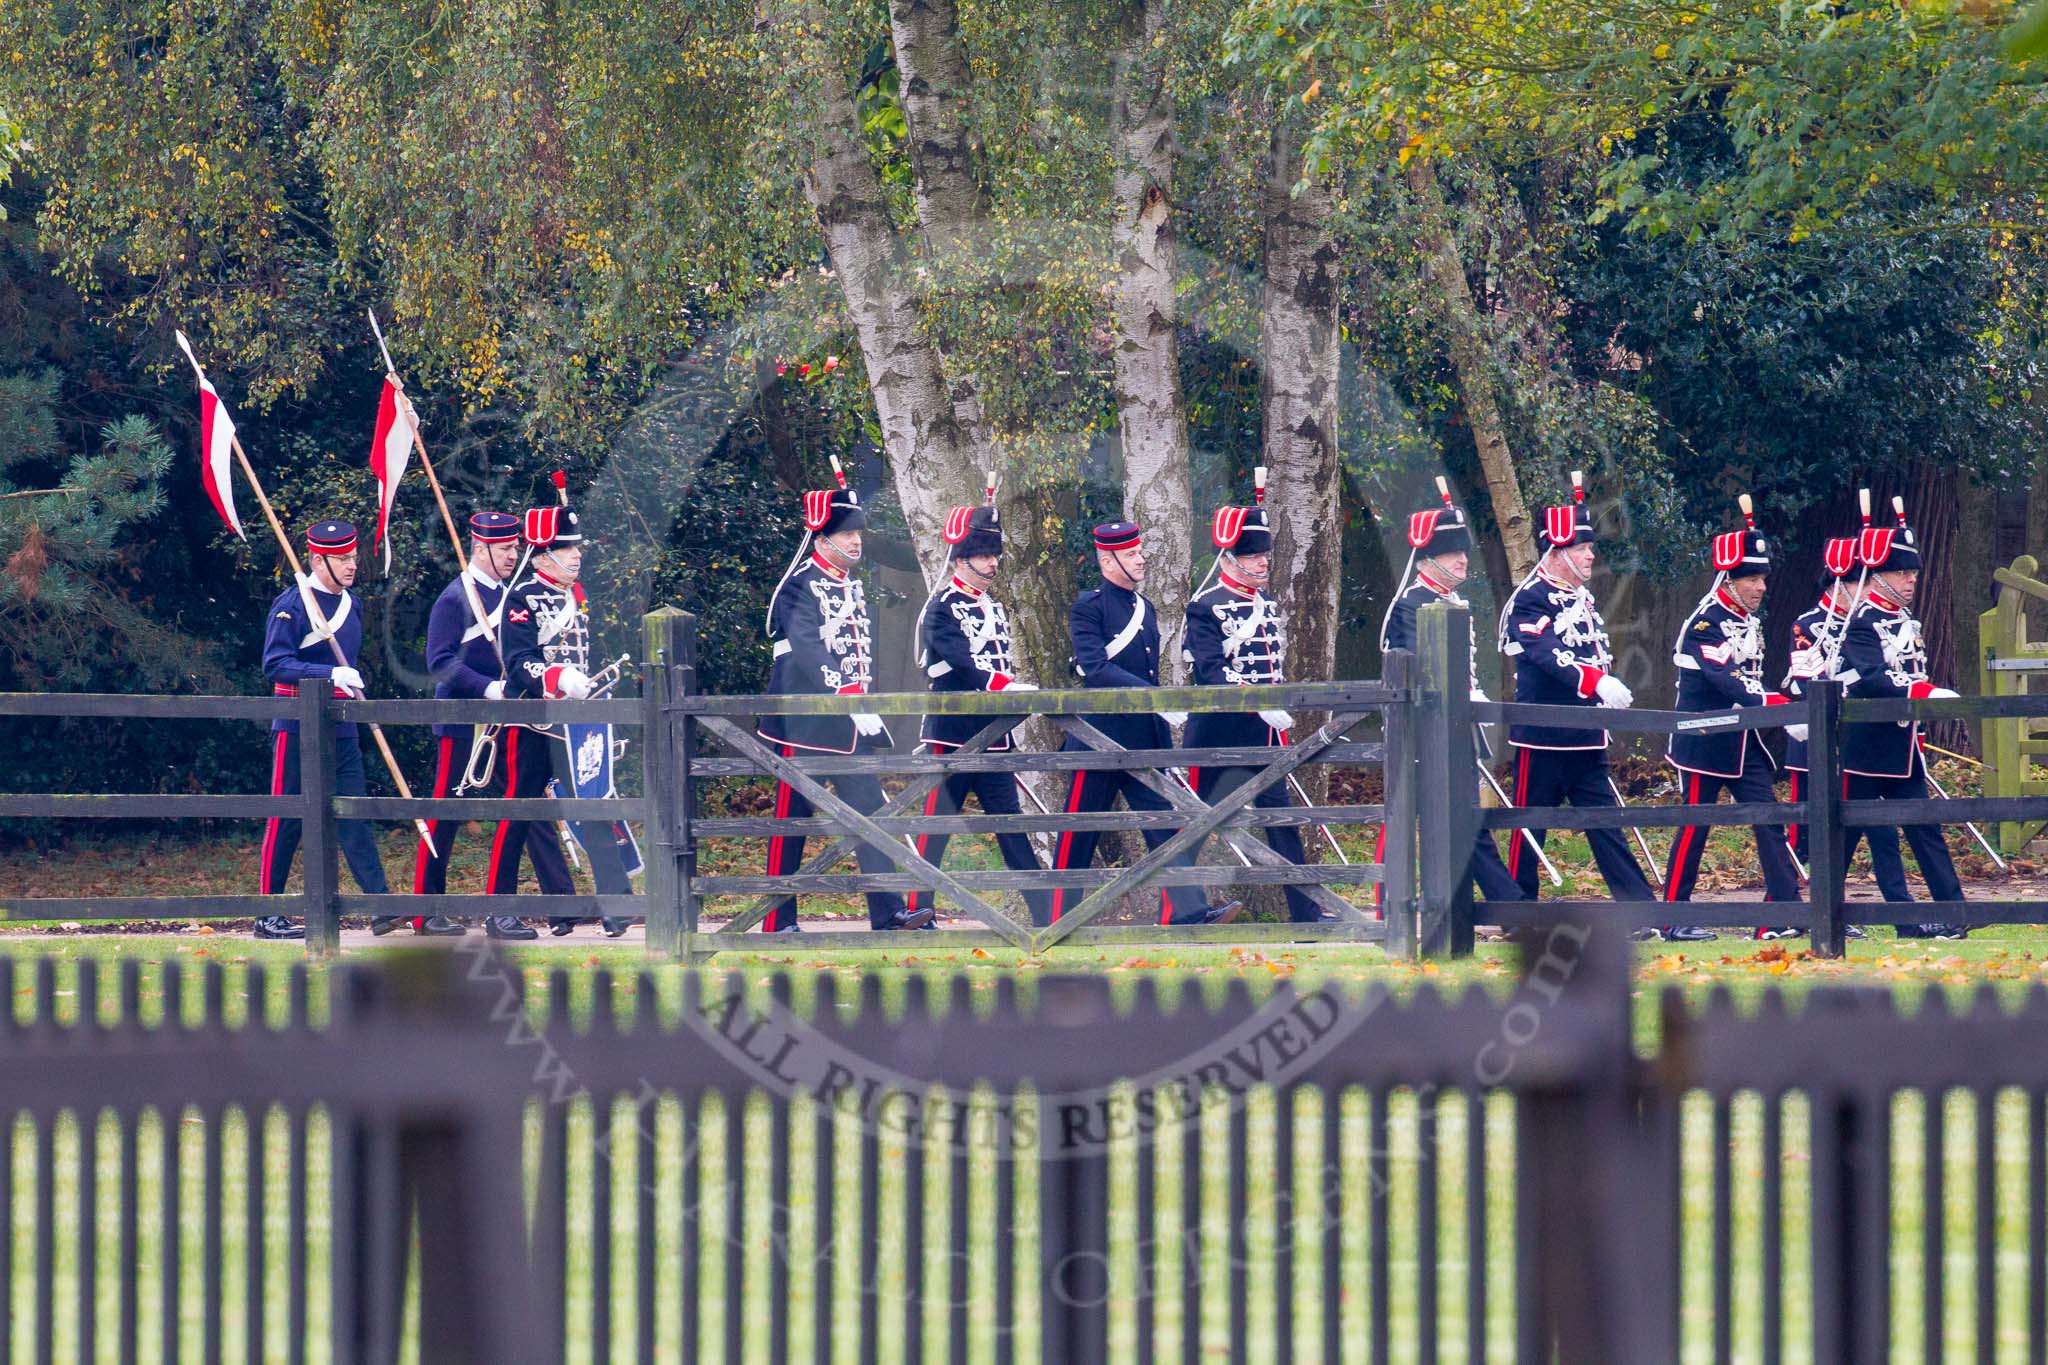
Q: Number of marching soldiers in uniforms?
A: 12